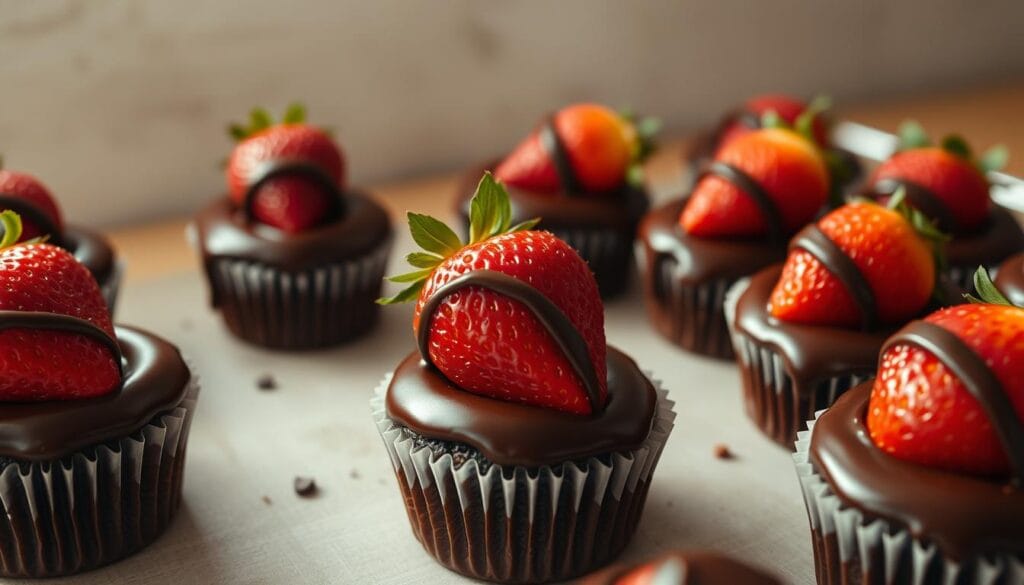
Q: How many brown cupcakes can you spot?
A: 12